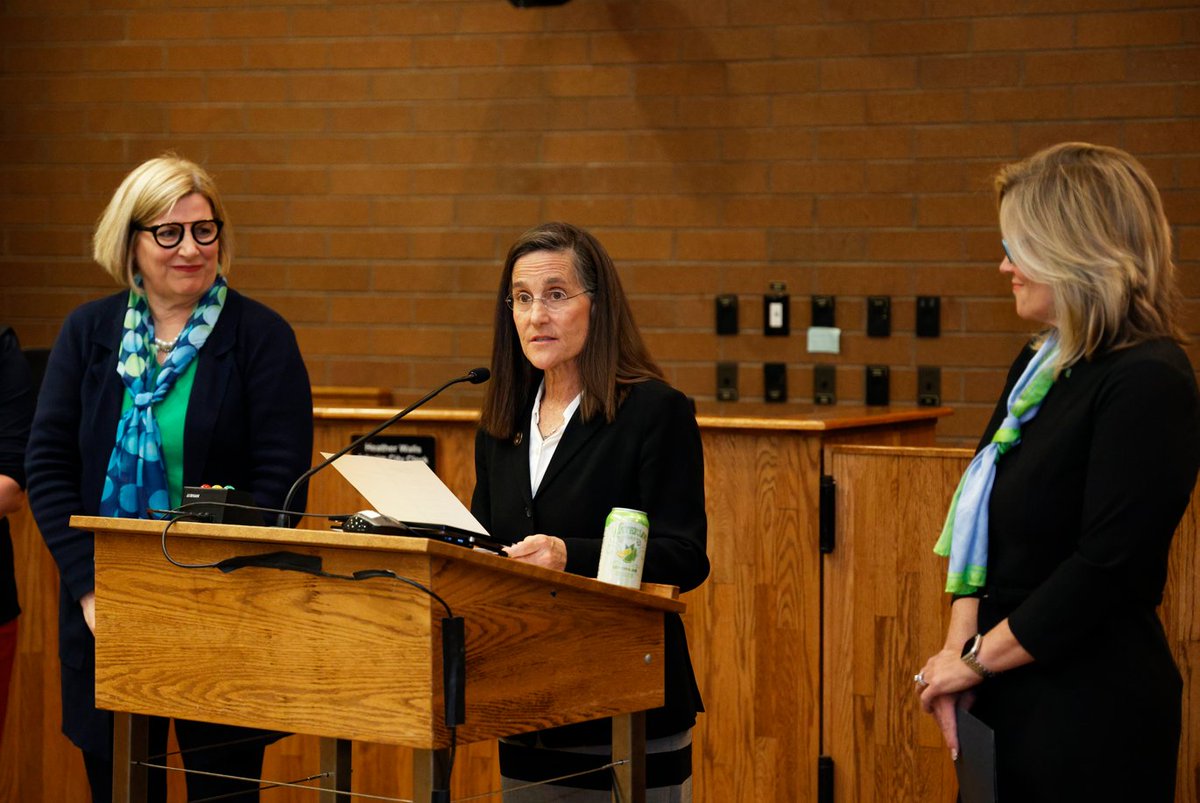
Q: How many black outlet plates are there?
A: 10